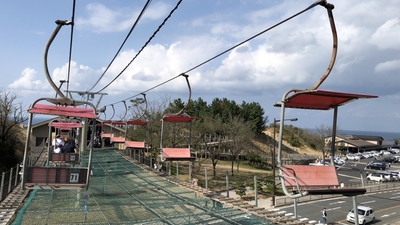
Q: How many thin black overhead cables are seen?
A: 4